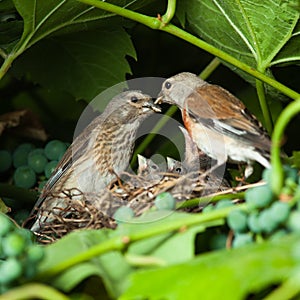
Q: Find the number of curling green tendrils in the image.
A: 1